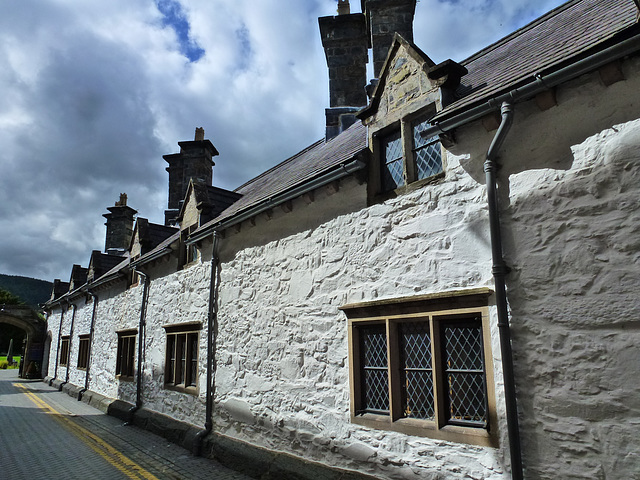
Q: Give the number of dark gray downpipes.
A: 6